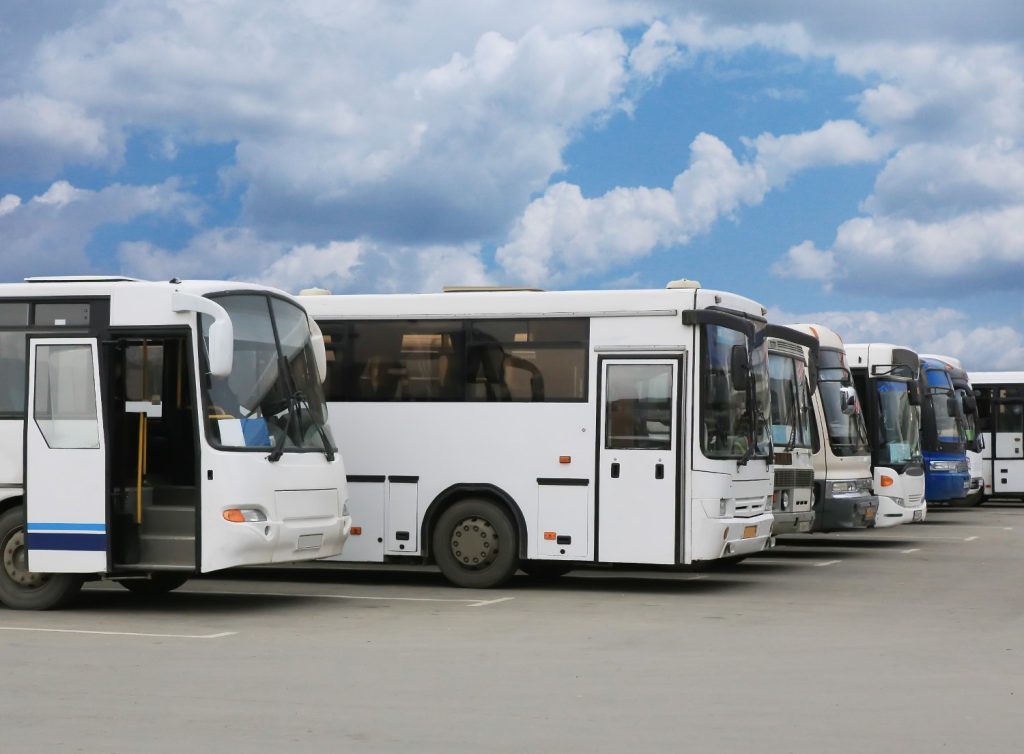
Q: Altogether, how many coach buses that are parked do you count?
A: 8